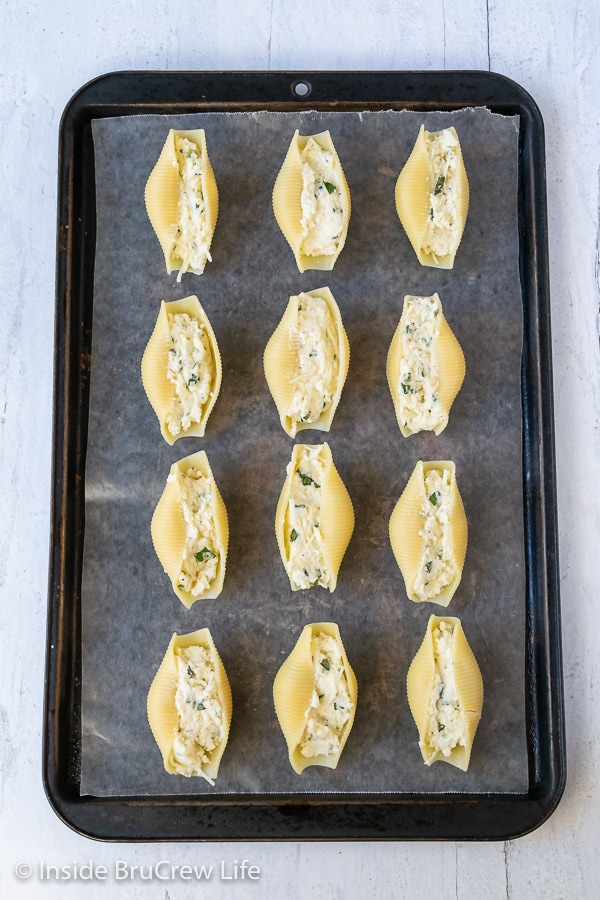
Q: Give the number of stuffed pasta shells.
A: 12